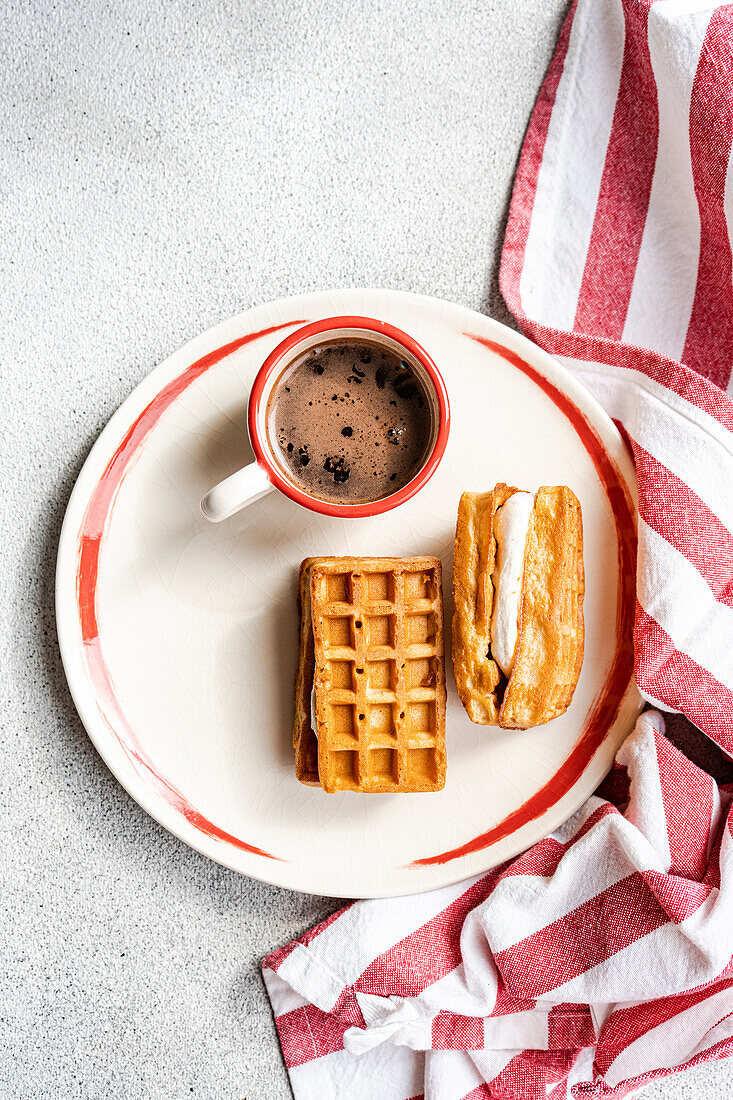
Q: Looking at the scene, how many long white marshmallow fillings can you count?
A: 1